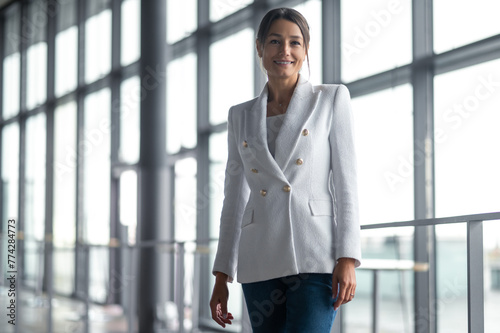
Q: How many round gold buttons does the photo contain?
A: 6